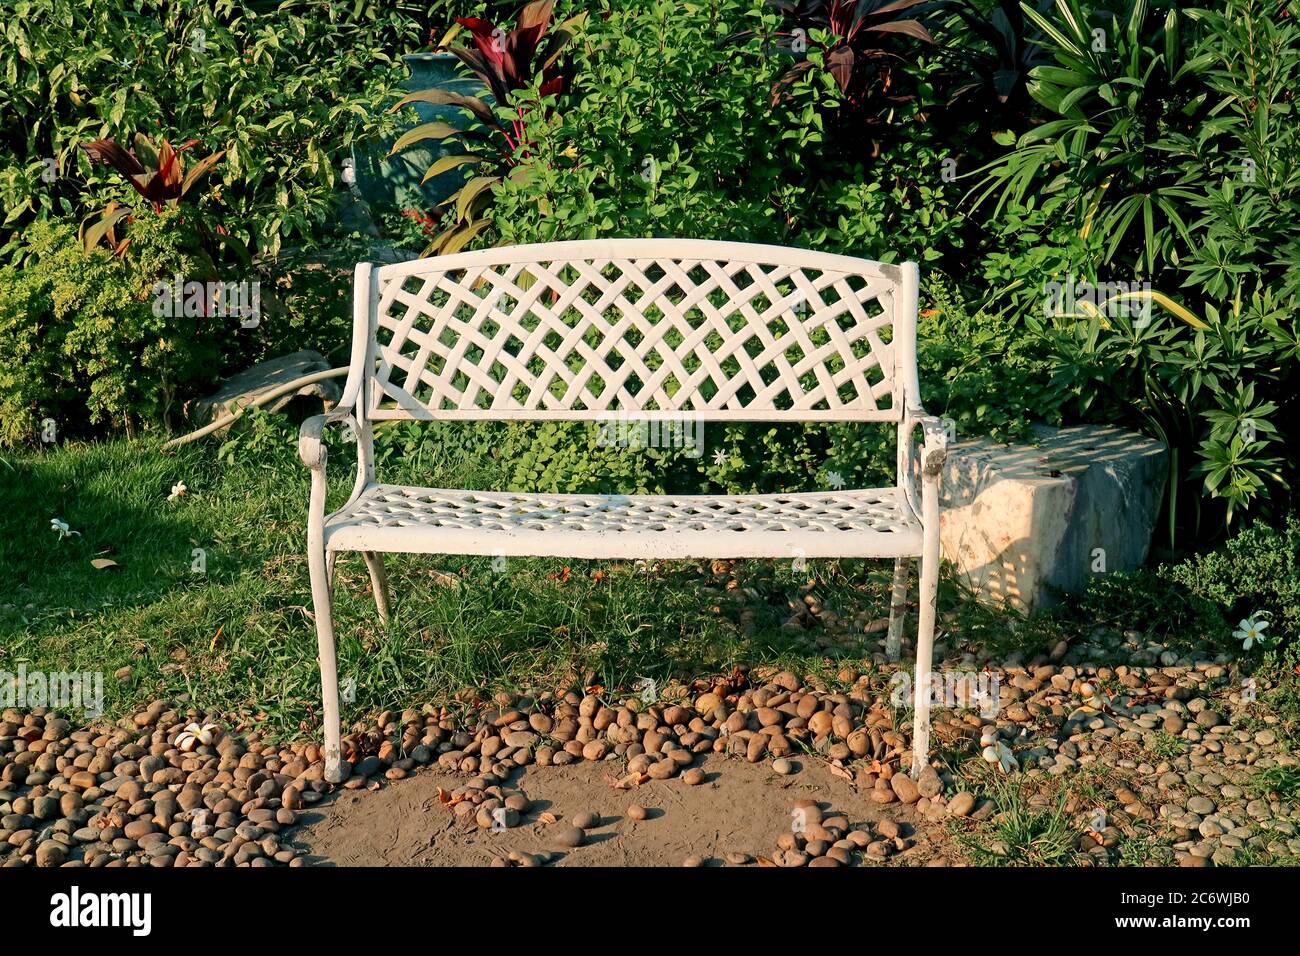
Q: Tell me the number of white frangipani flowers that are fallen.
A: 5